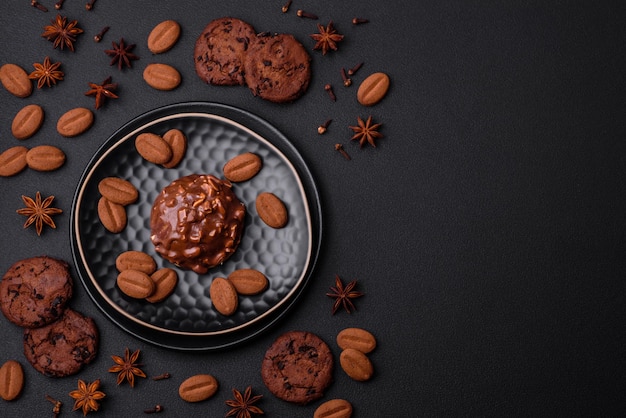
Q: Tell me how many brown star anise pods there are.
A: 11